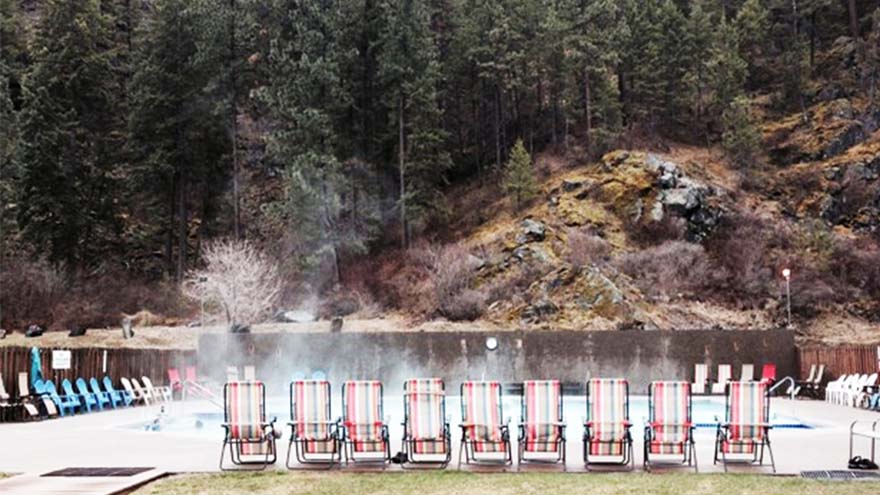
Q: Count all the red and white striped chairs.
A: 9